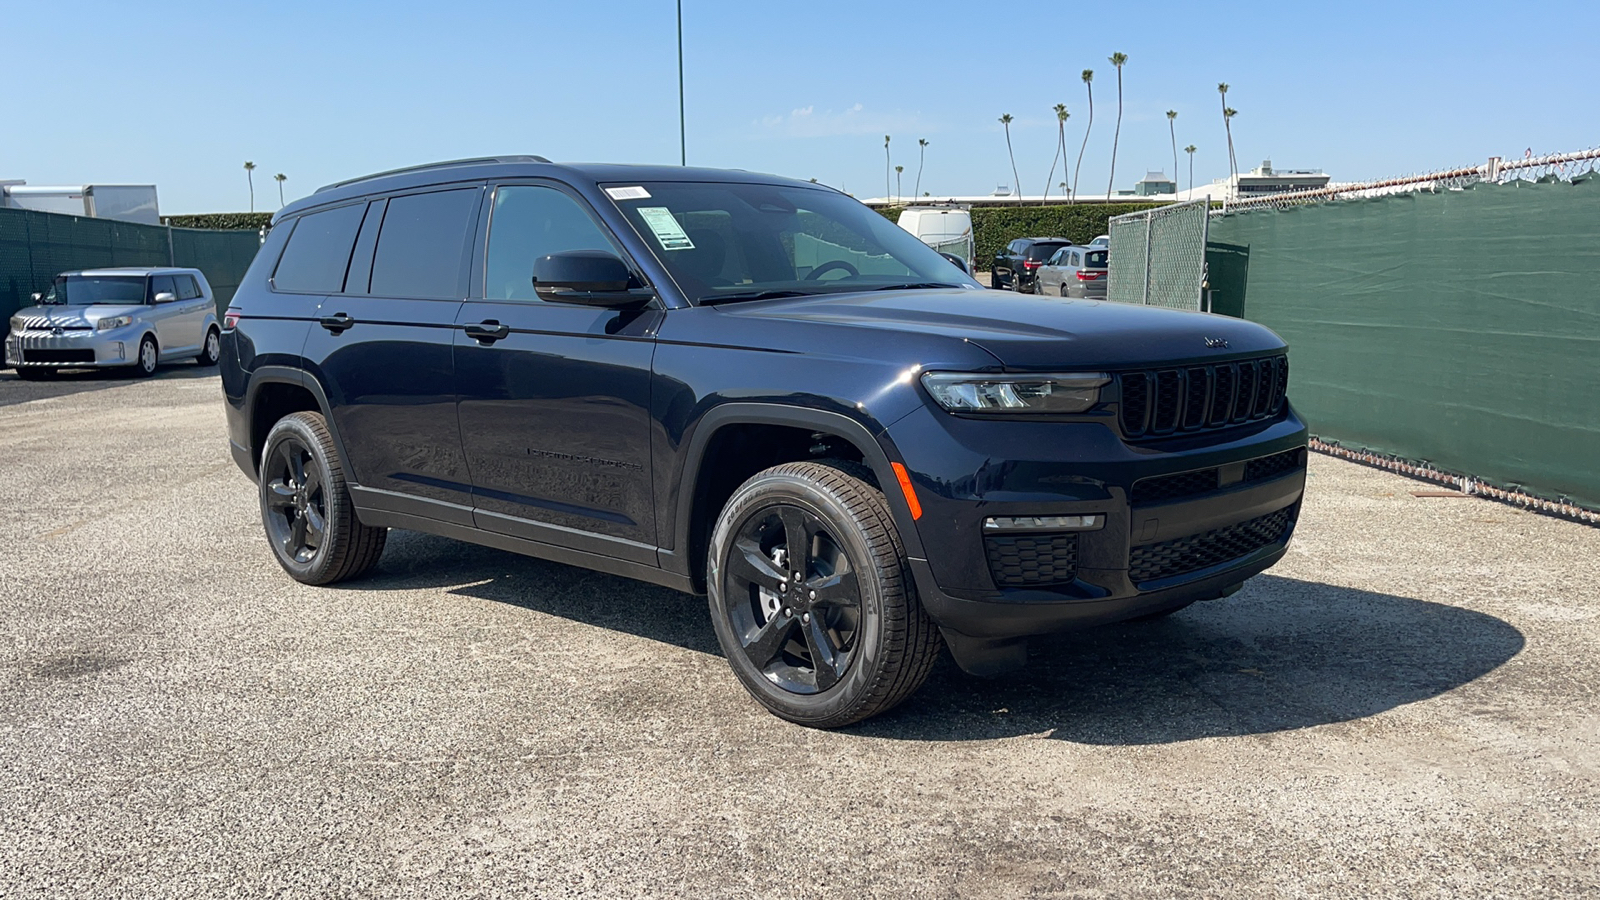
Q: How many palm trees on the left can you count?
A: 2